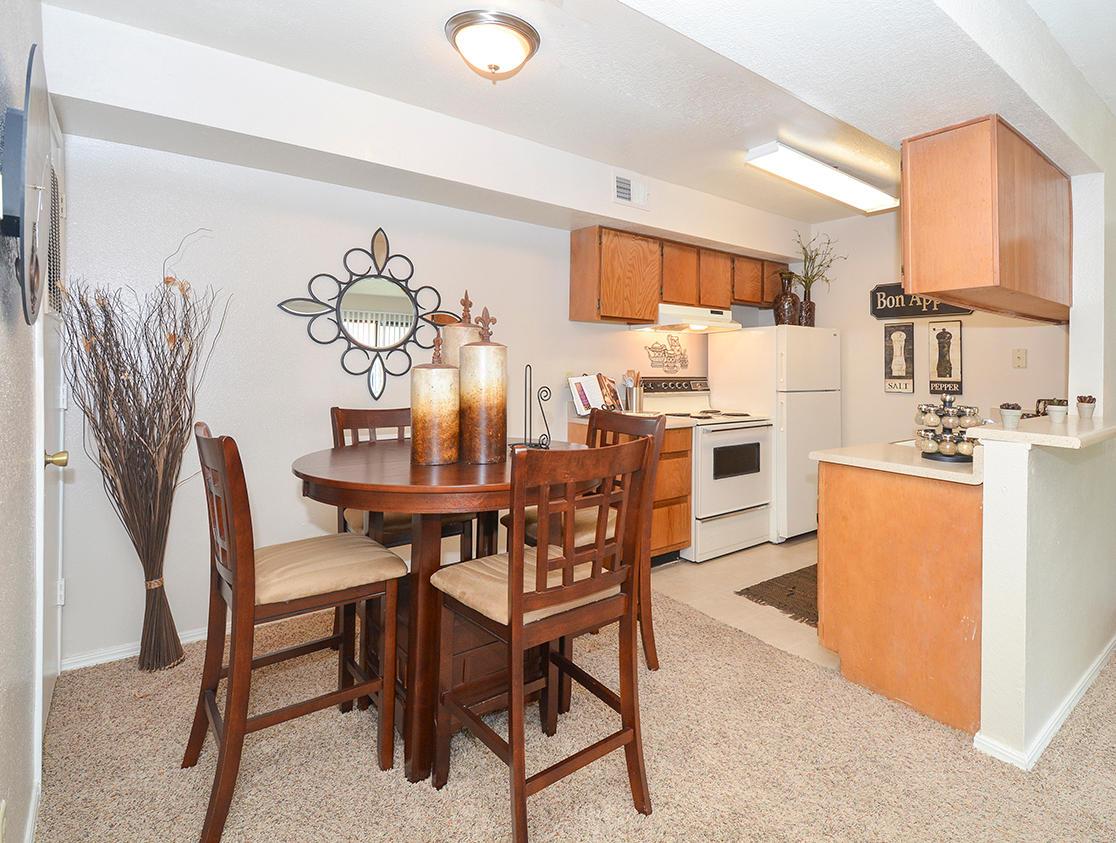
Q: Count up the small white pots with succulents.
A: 3